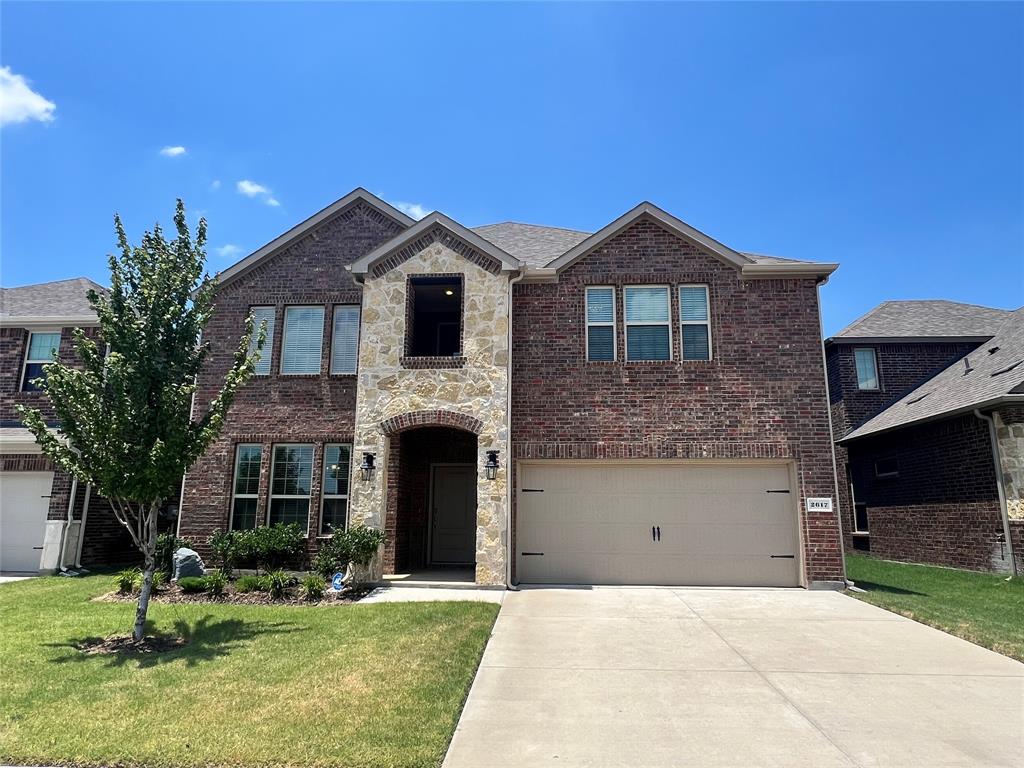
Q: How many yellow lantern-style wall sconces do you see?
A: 0